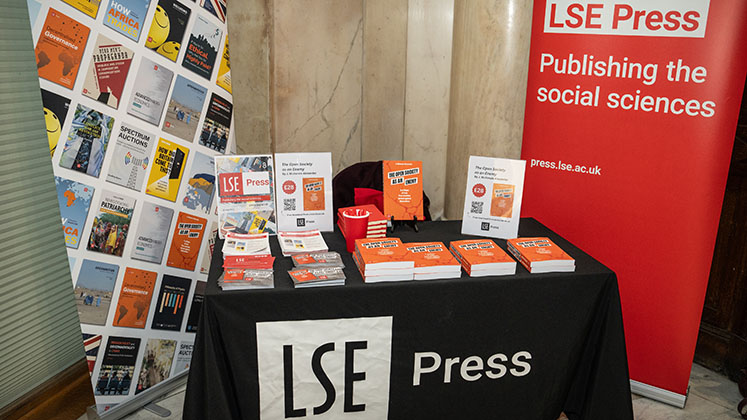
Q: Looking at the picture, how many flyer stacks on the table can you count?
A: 6